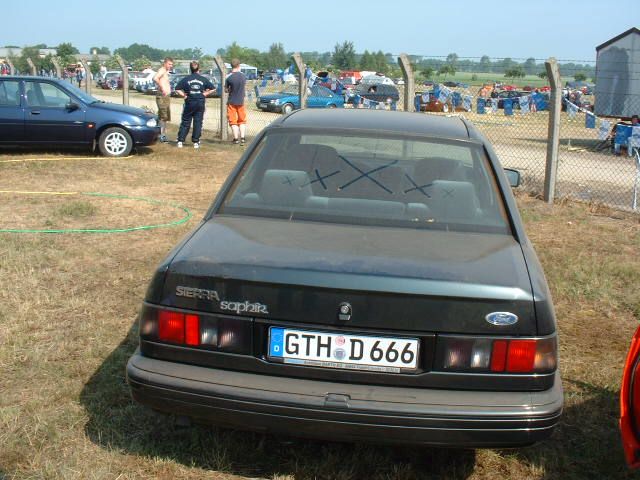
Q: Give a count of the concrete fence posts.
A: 9